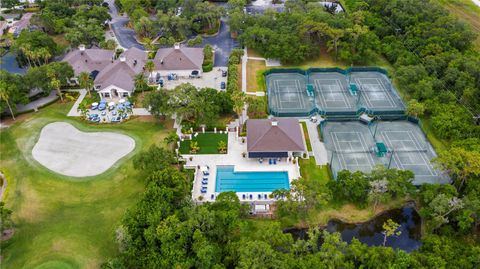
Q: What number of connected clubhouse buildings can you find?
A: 3